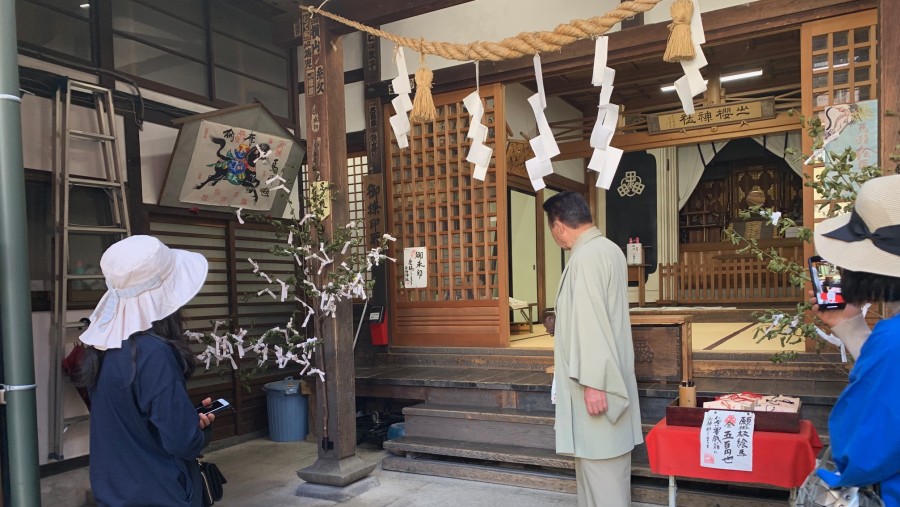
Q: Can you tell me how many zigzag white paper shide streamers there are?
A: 5